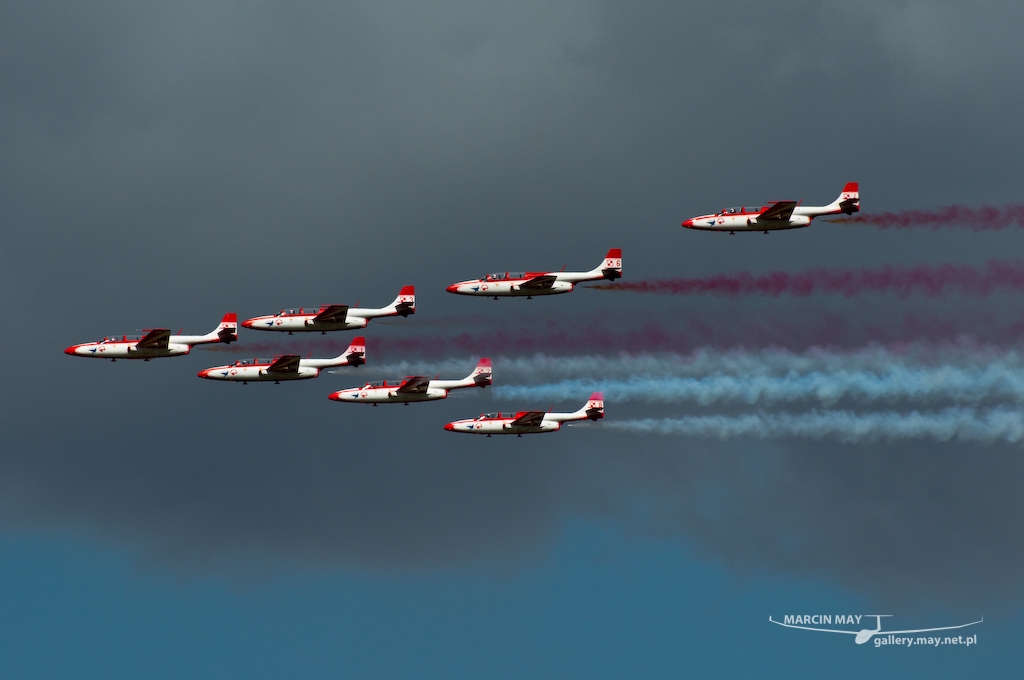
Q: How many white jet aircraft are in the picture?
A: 7